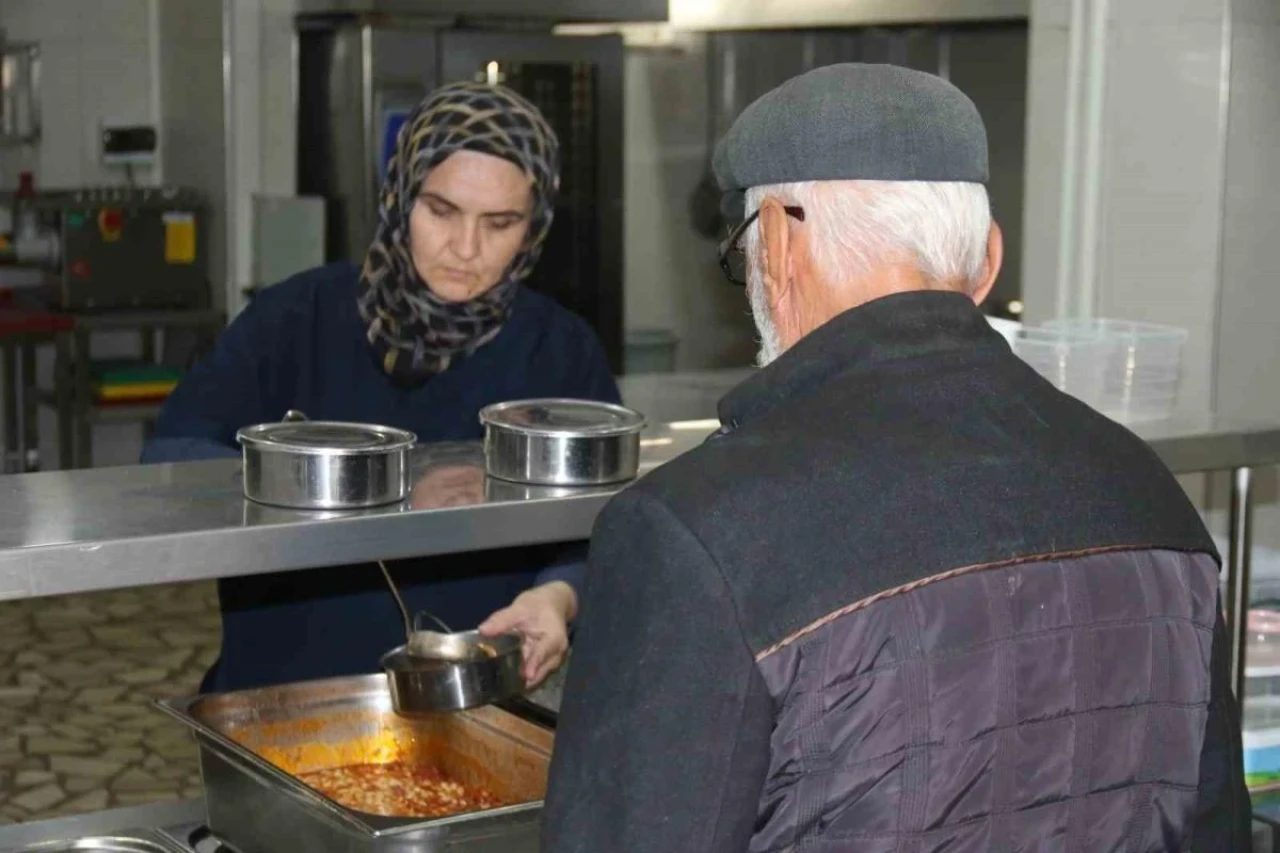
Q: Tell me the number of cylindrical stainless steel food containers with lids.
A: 2